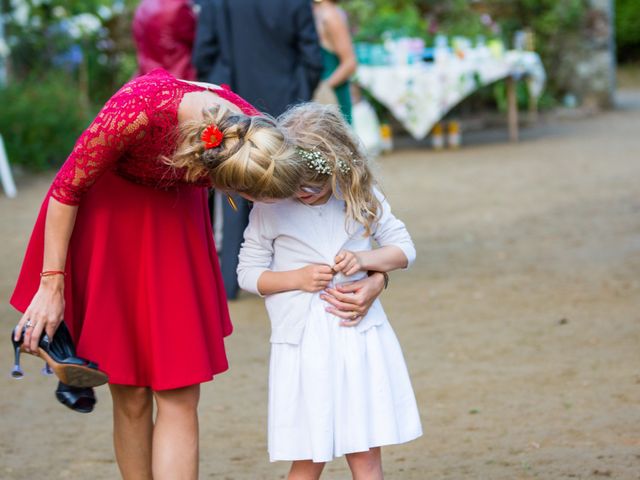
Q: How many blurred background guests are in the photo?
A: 3